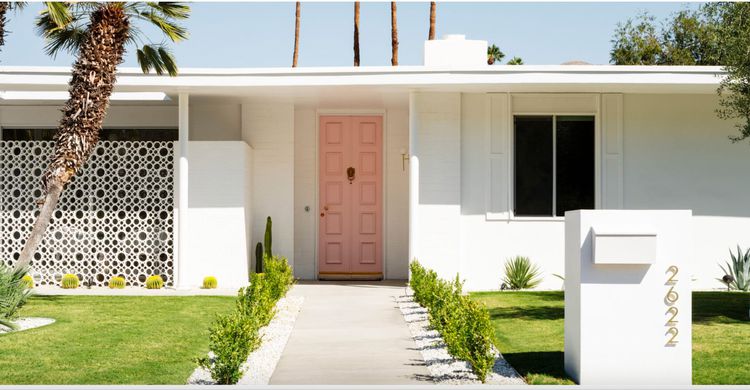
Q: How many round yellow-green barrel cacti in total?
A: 5